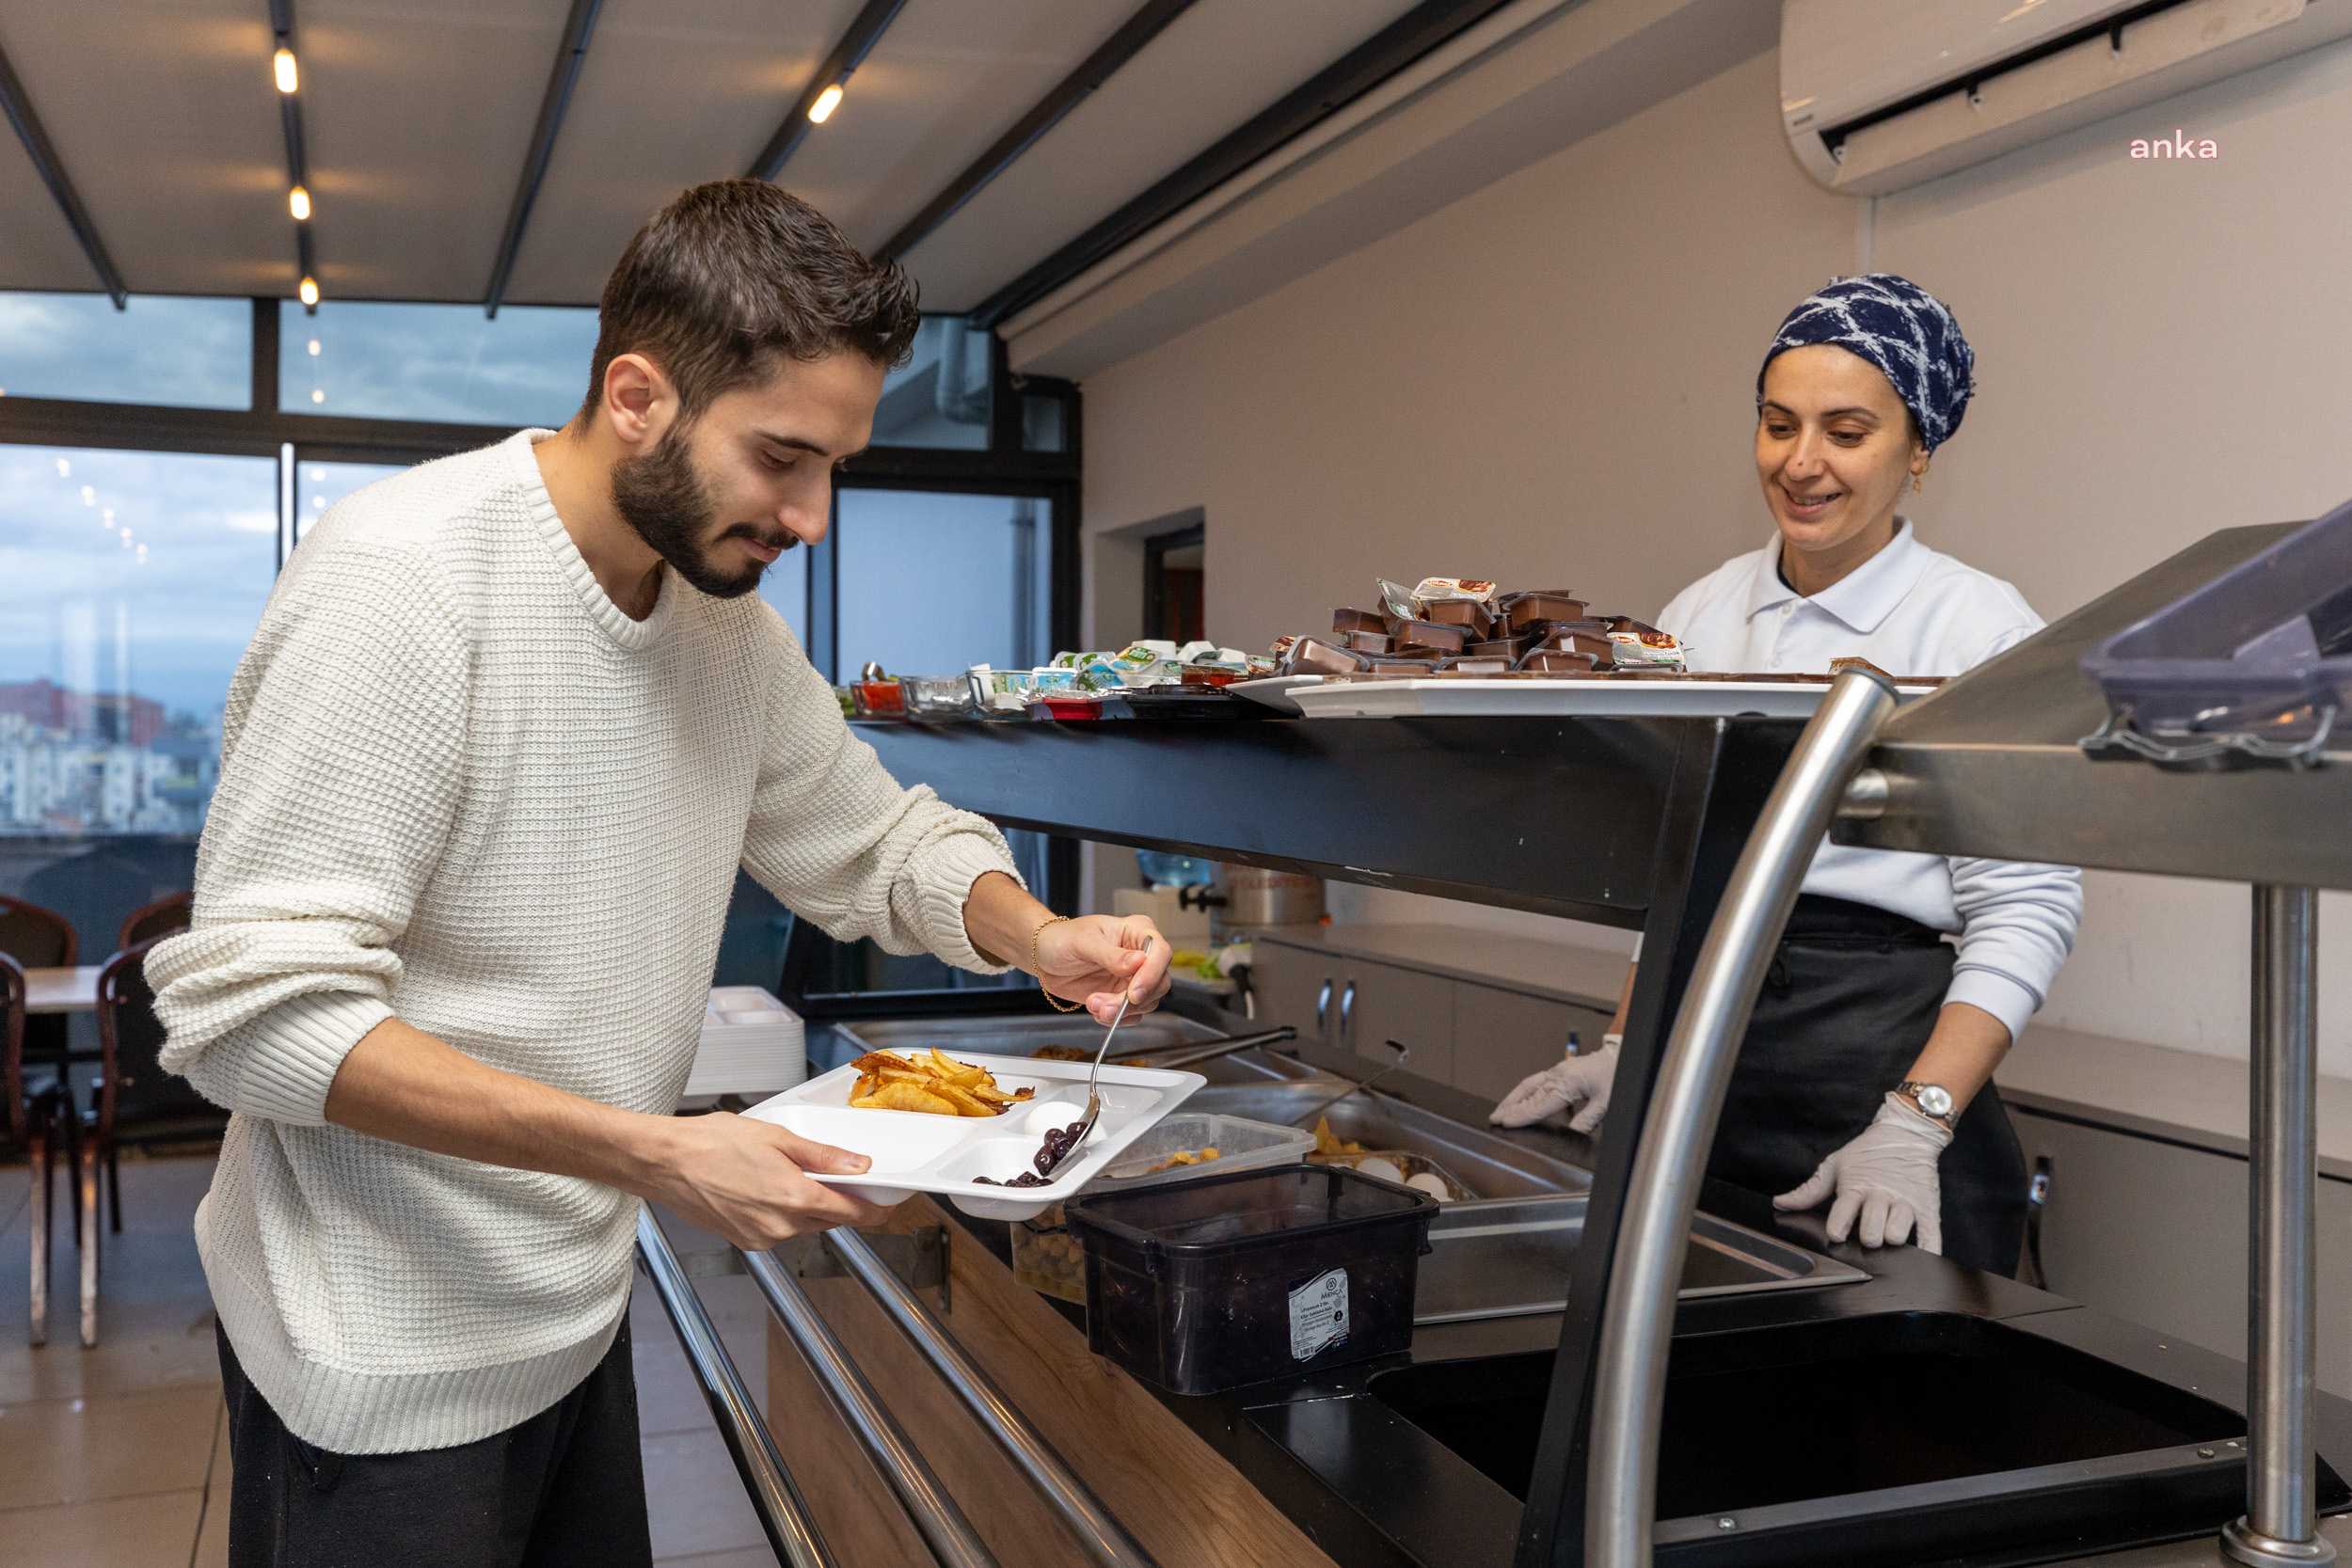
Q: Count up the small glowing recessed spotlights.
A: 4